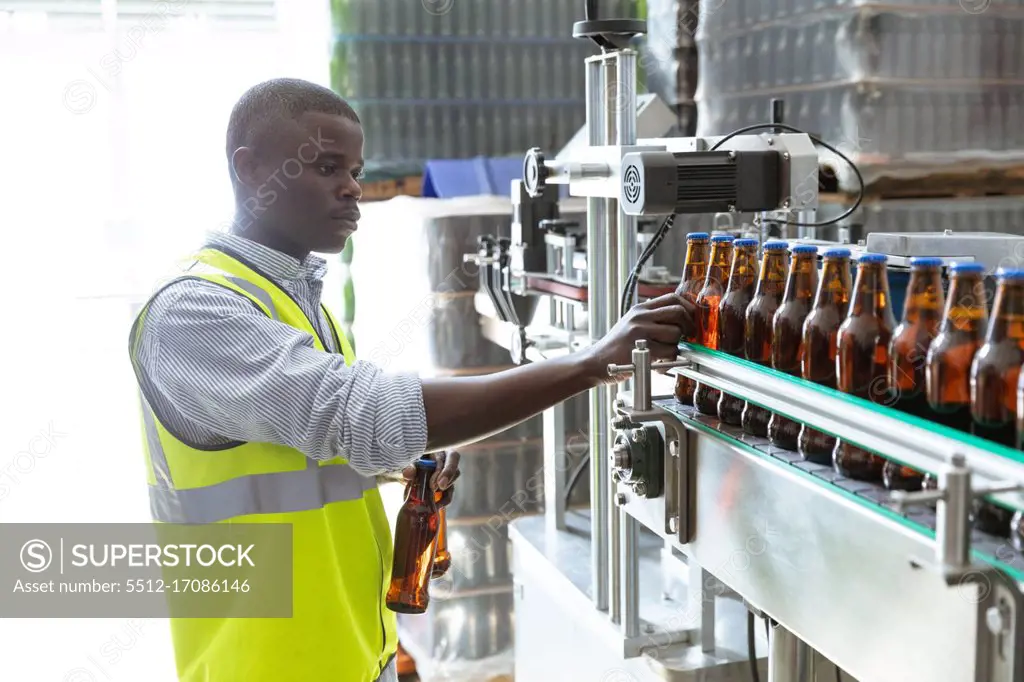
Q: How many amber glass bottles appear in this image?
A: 13